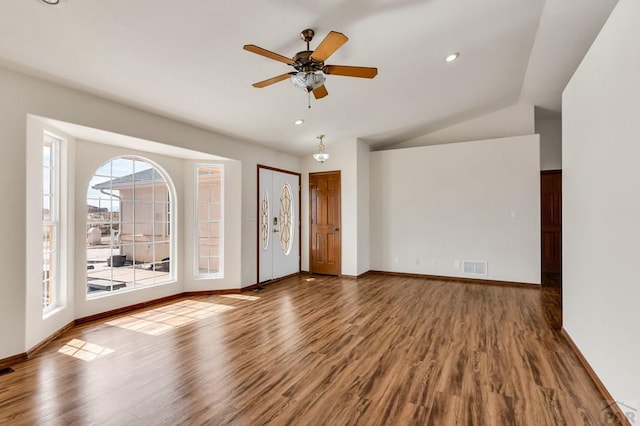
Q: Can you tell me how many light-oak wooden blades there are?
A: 5